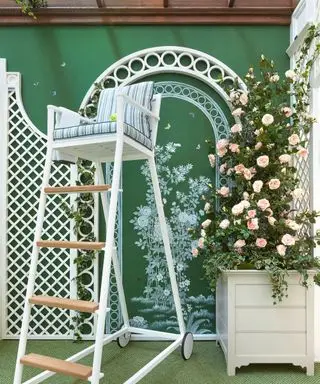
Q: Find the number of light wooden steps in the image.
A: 4